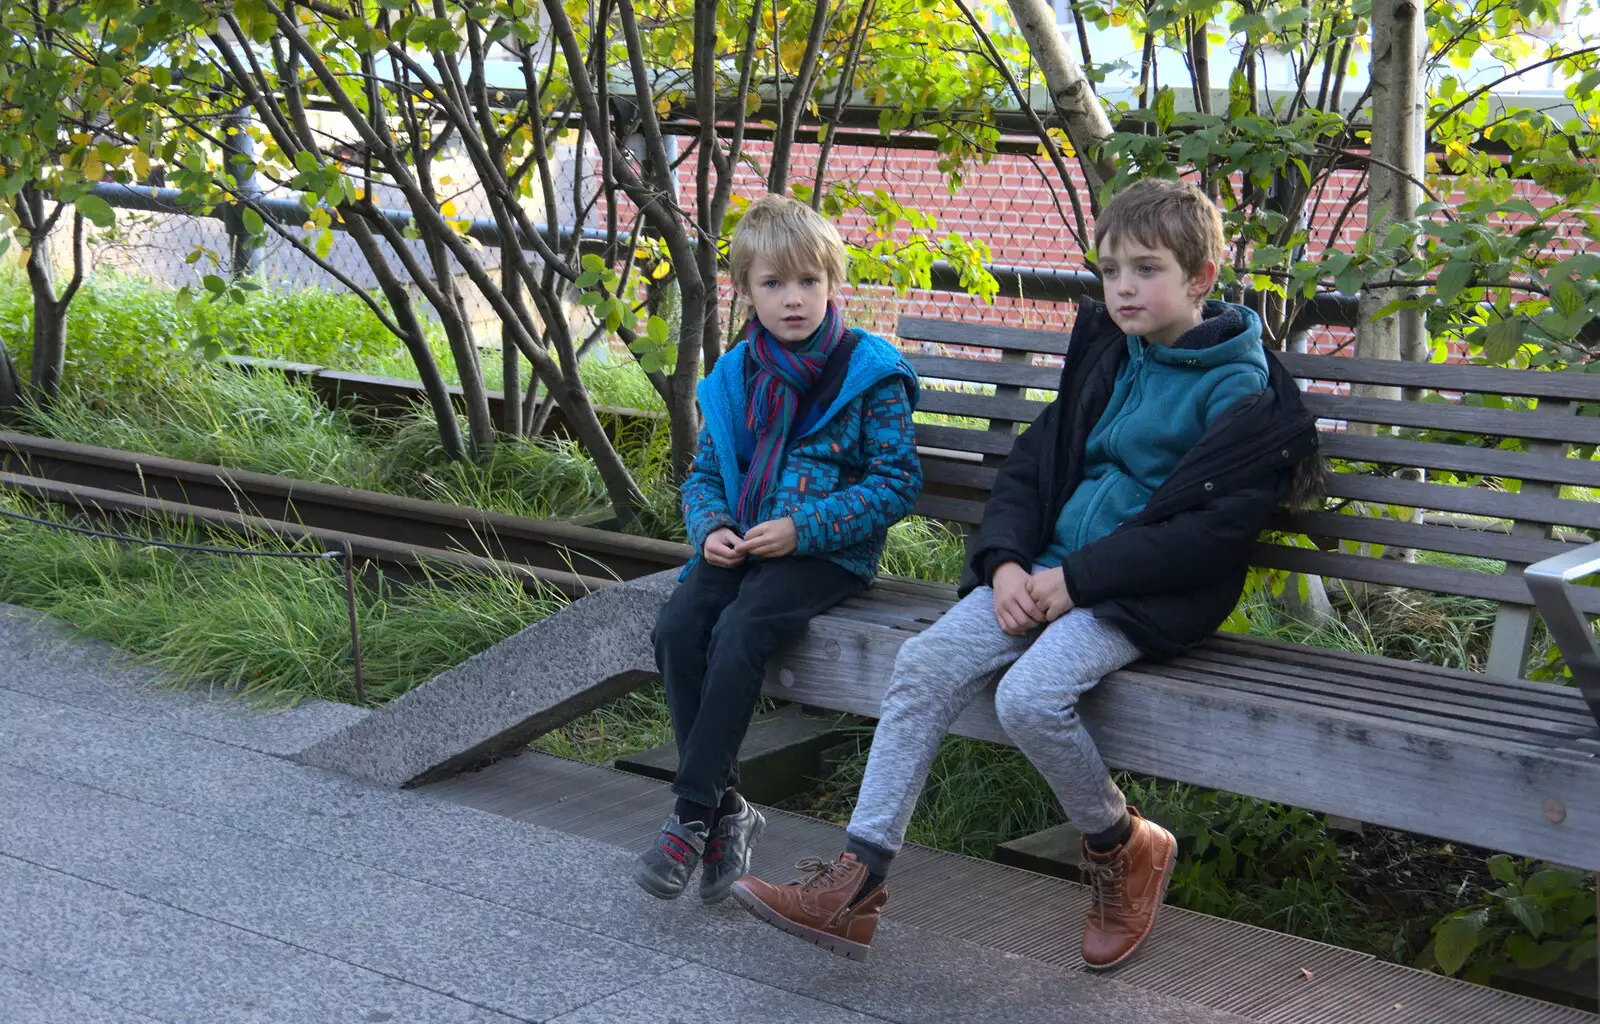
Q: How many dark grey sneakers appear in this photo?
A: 2